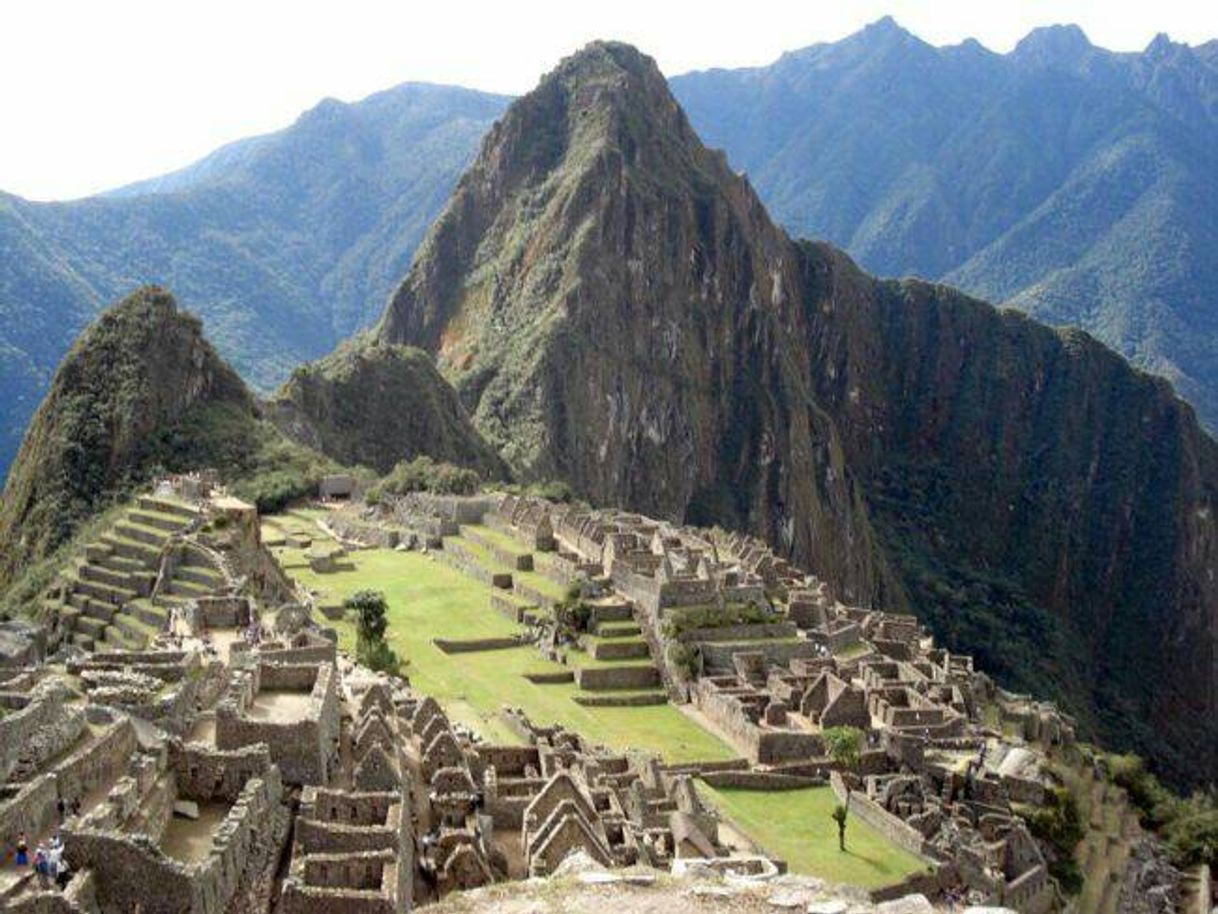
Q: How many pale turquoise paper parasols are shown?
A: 0